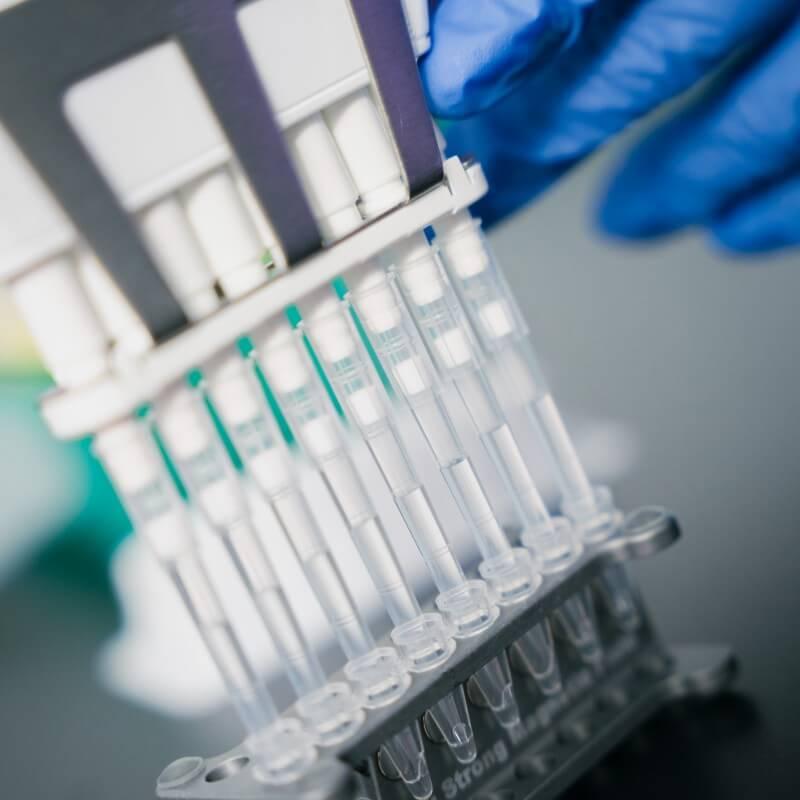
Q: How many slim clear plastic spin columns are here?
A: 8